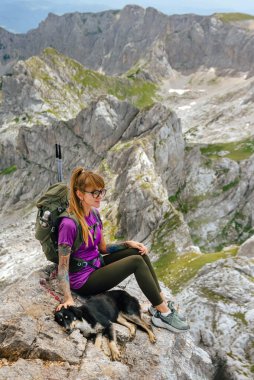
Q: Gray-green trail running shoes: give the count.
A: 2